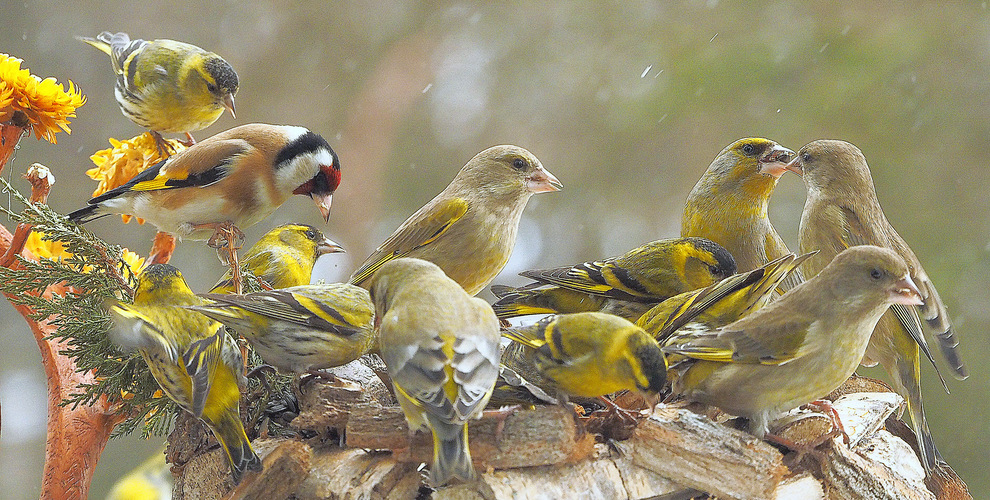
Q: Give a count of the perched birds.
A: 13